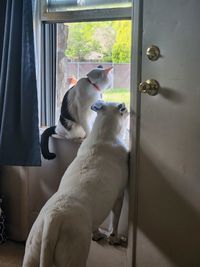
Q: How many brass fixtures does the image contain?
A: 2